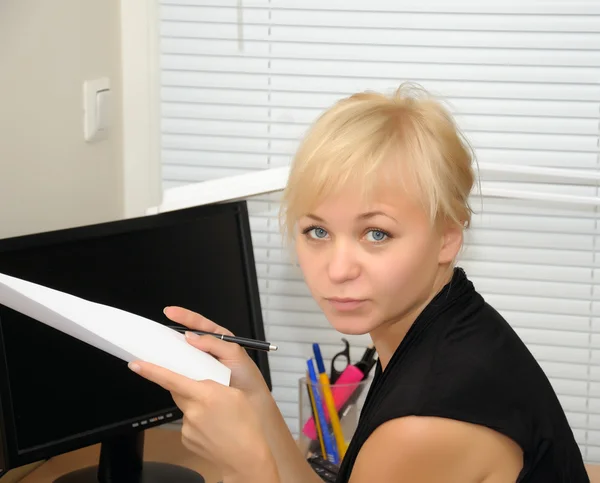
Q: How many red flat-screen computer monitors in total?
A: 0